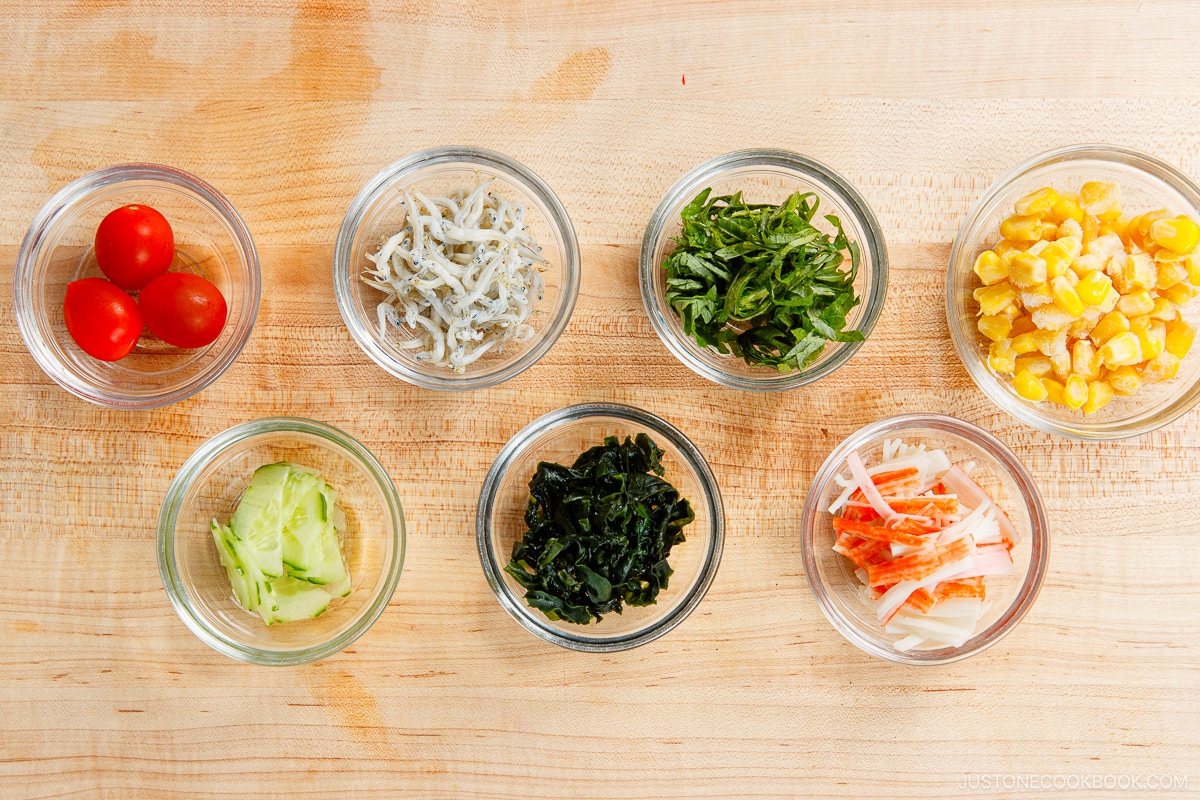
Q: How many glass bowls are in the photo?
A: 7